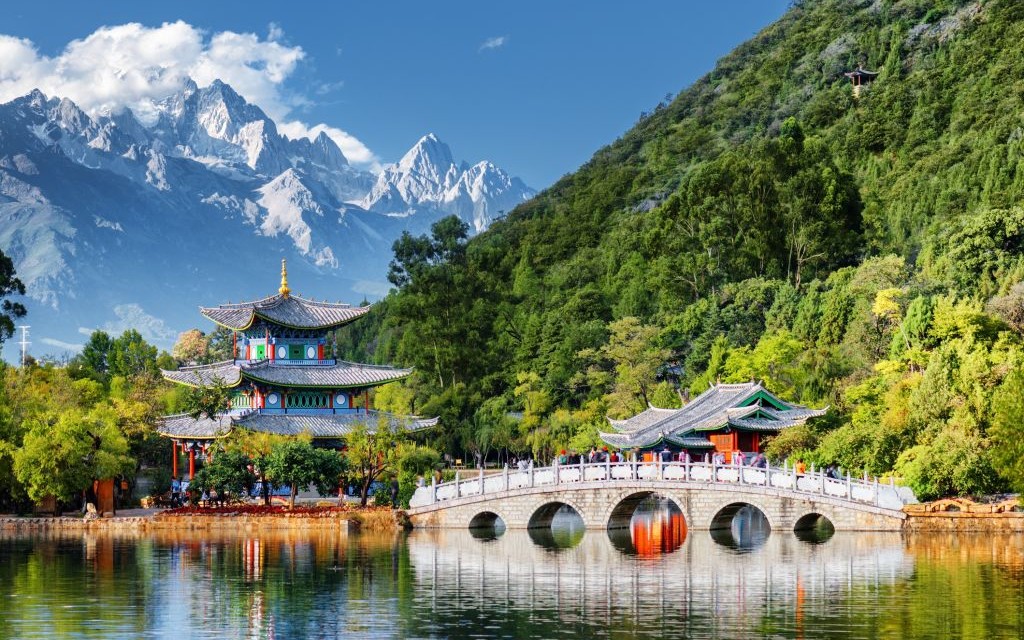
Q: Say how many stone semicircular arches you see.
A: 5